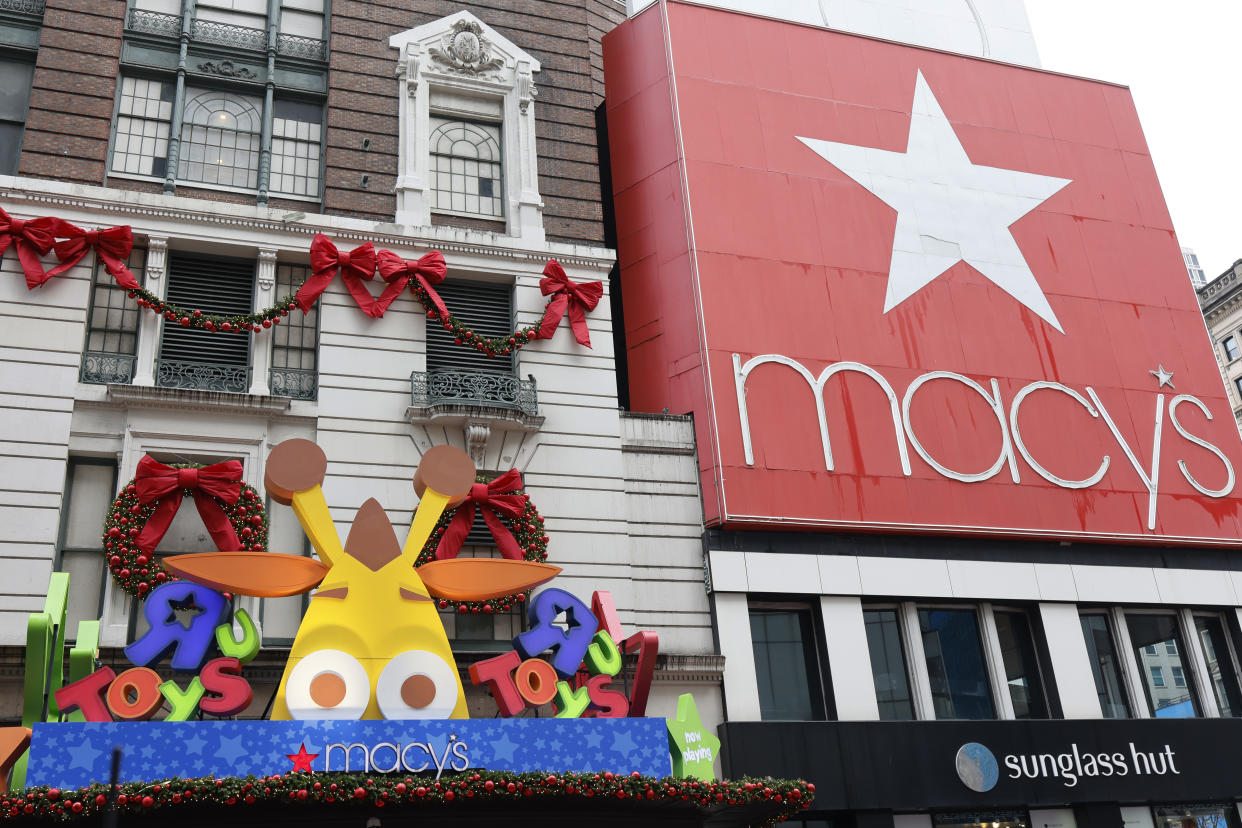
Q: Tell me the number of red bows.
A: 7